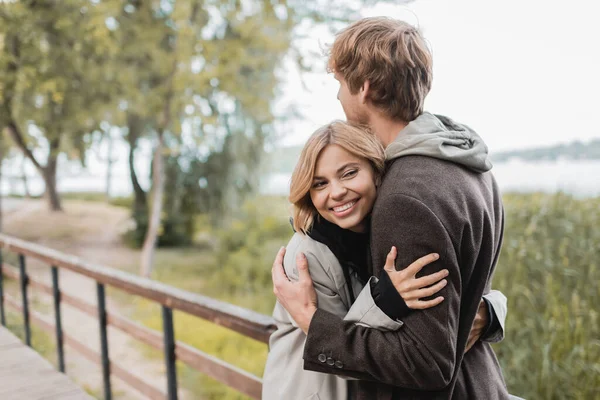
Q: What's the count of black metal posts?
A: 5